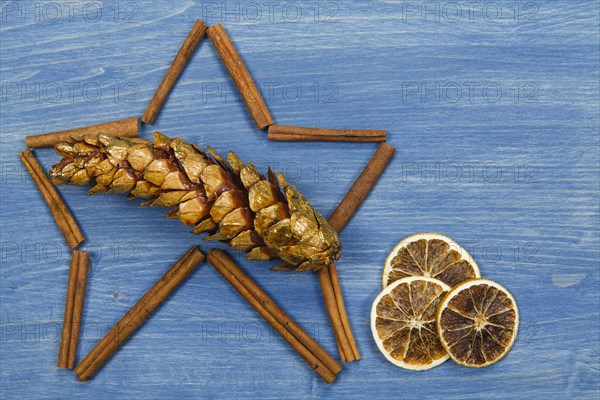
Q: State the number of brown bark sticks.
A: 10